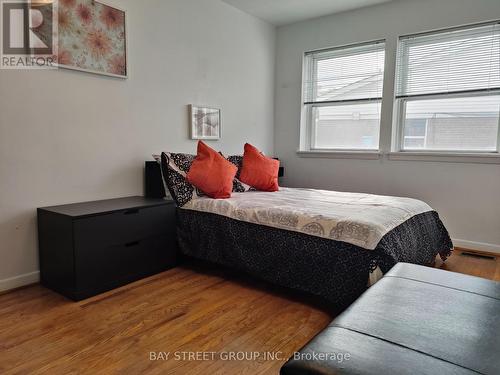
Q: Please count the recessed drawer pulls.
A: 2